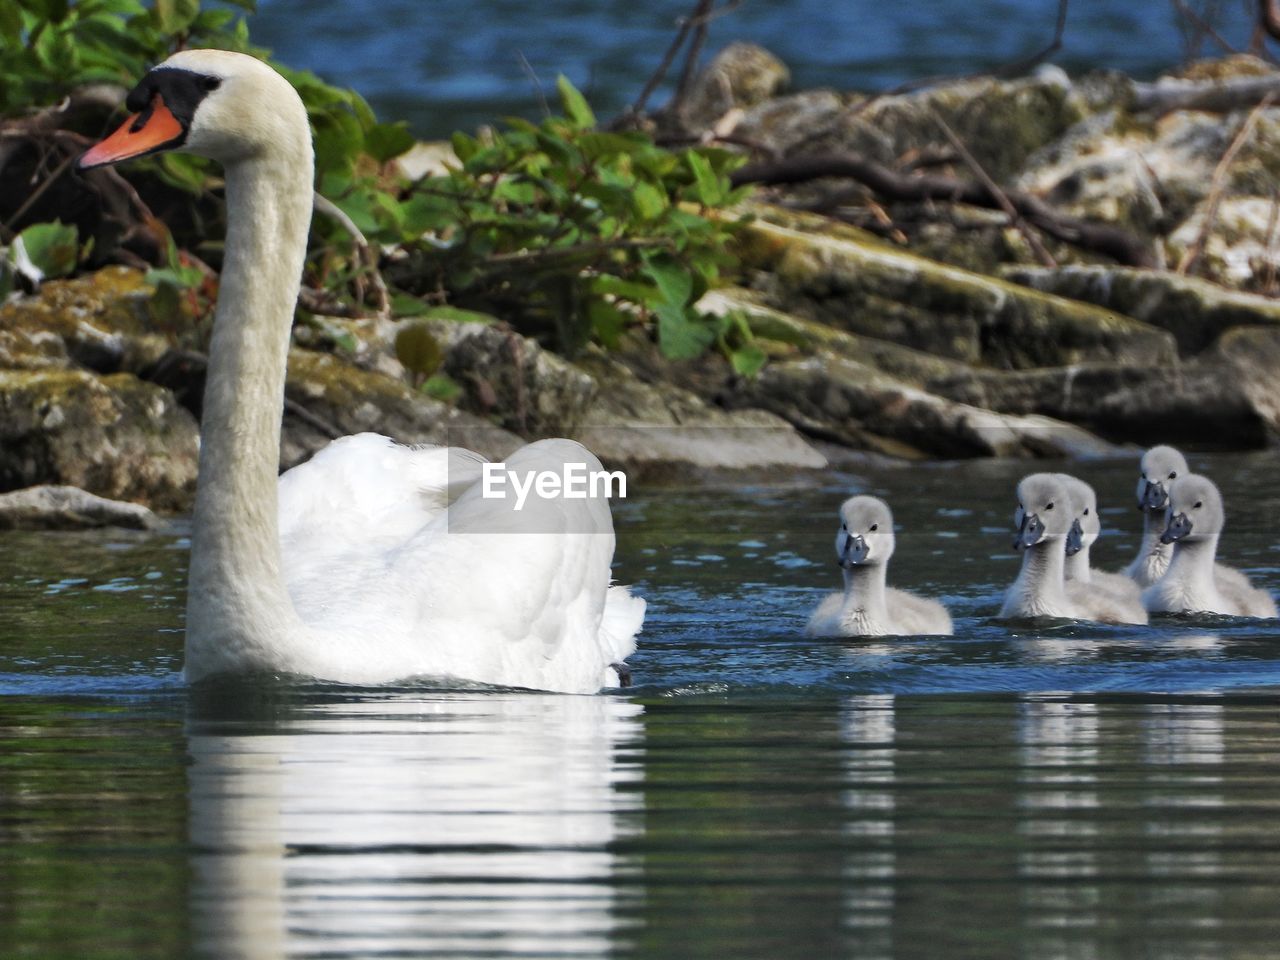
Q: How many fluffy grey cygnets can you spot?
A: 5